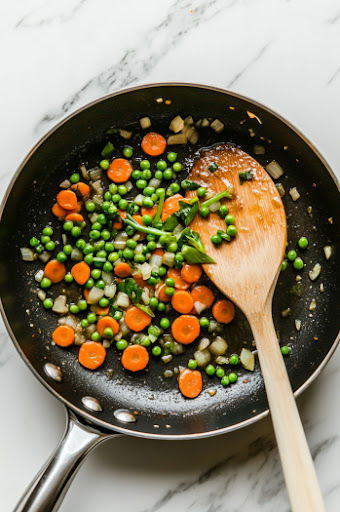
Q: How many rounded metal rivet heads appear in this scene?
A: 3